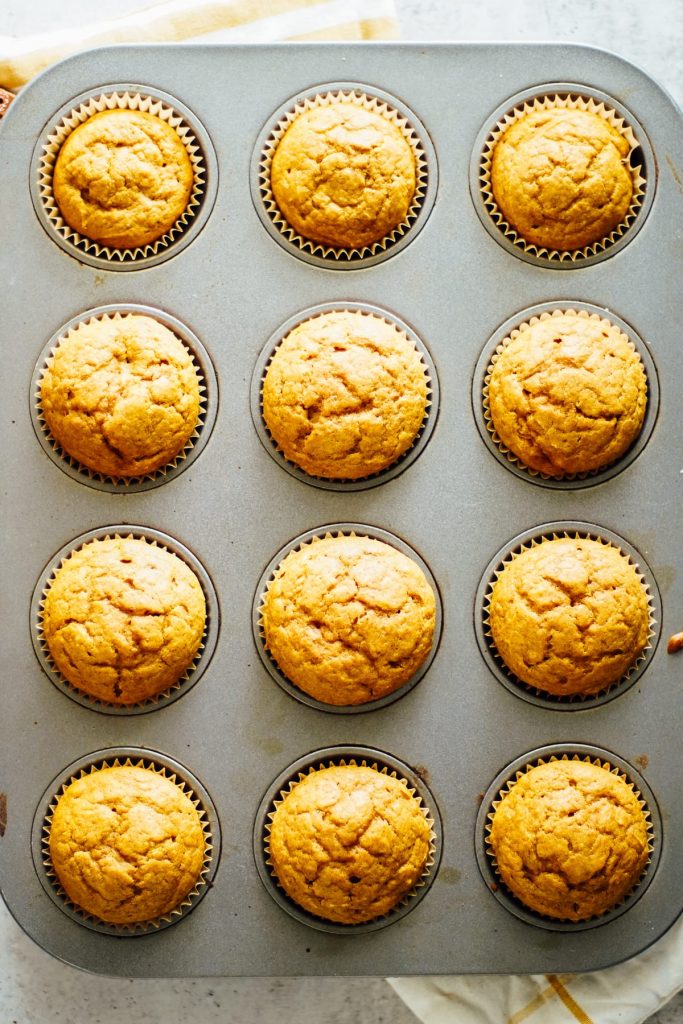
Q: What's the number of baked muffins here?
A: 12